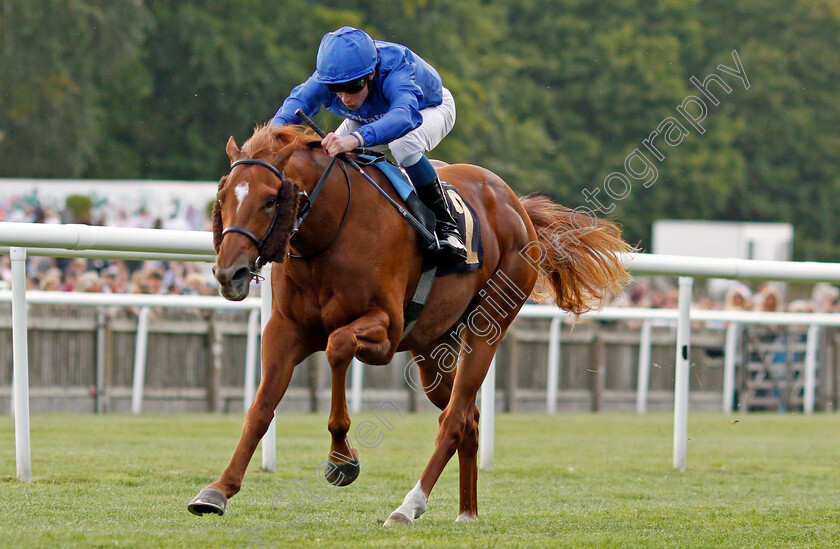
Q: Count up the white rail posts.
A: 11